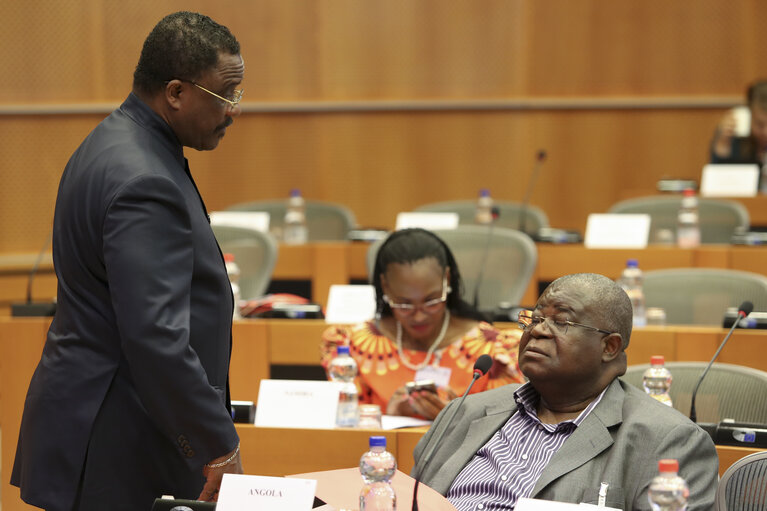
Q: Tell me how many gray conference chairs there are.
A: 8